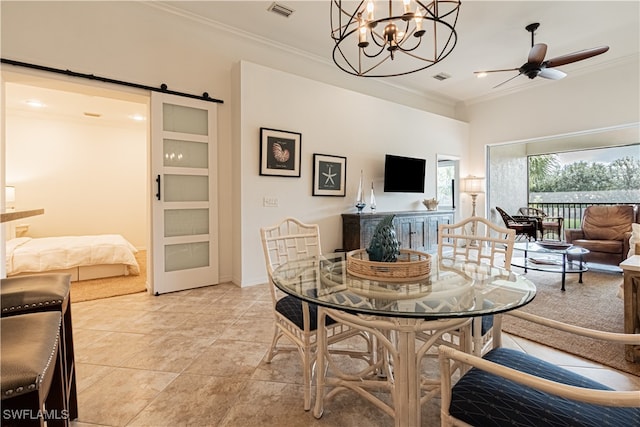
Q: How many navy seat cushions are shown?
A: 3